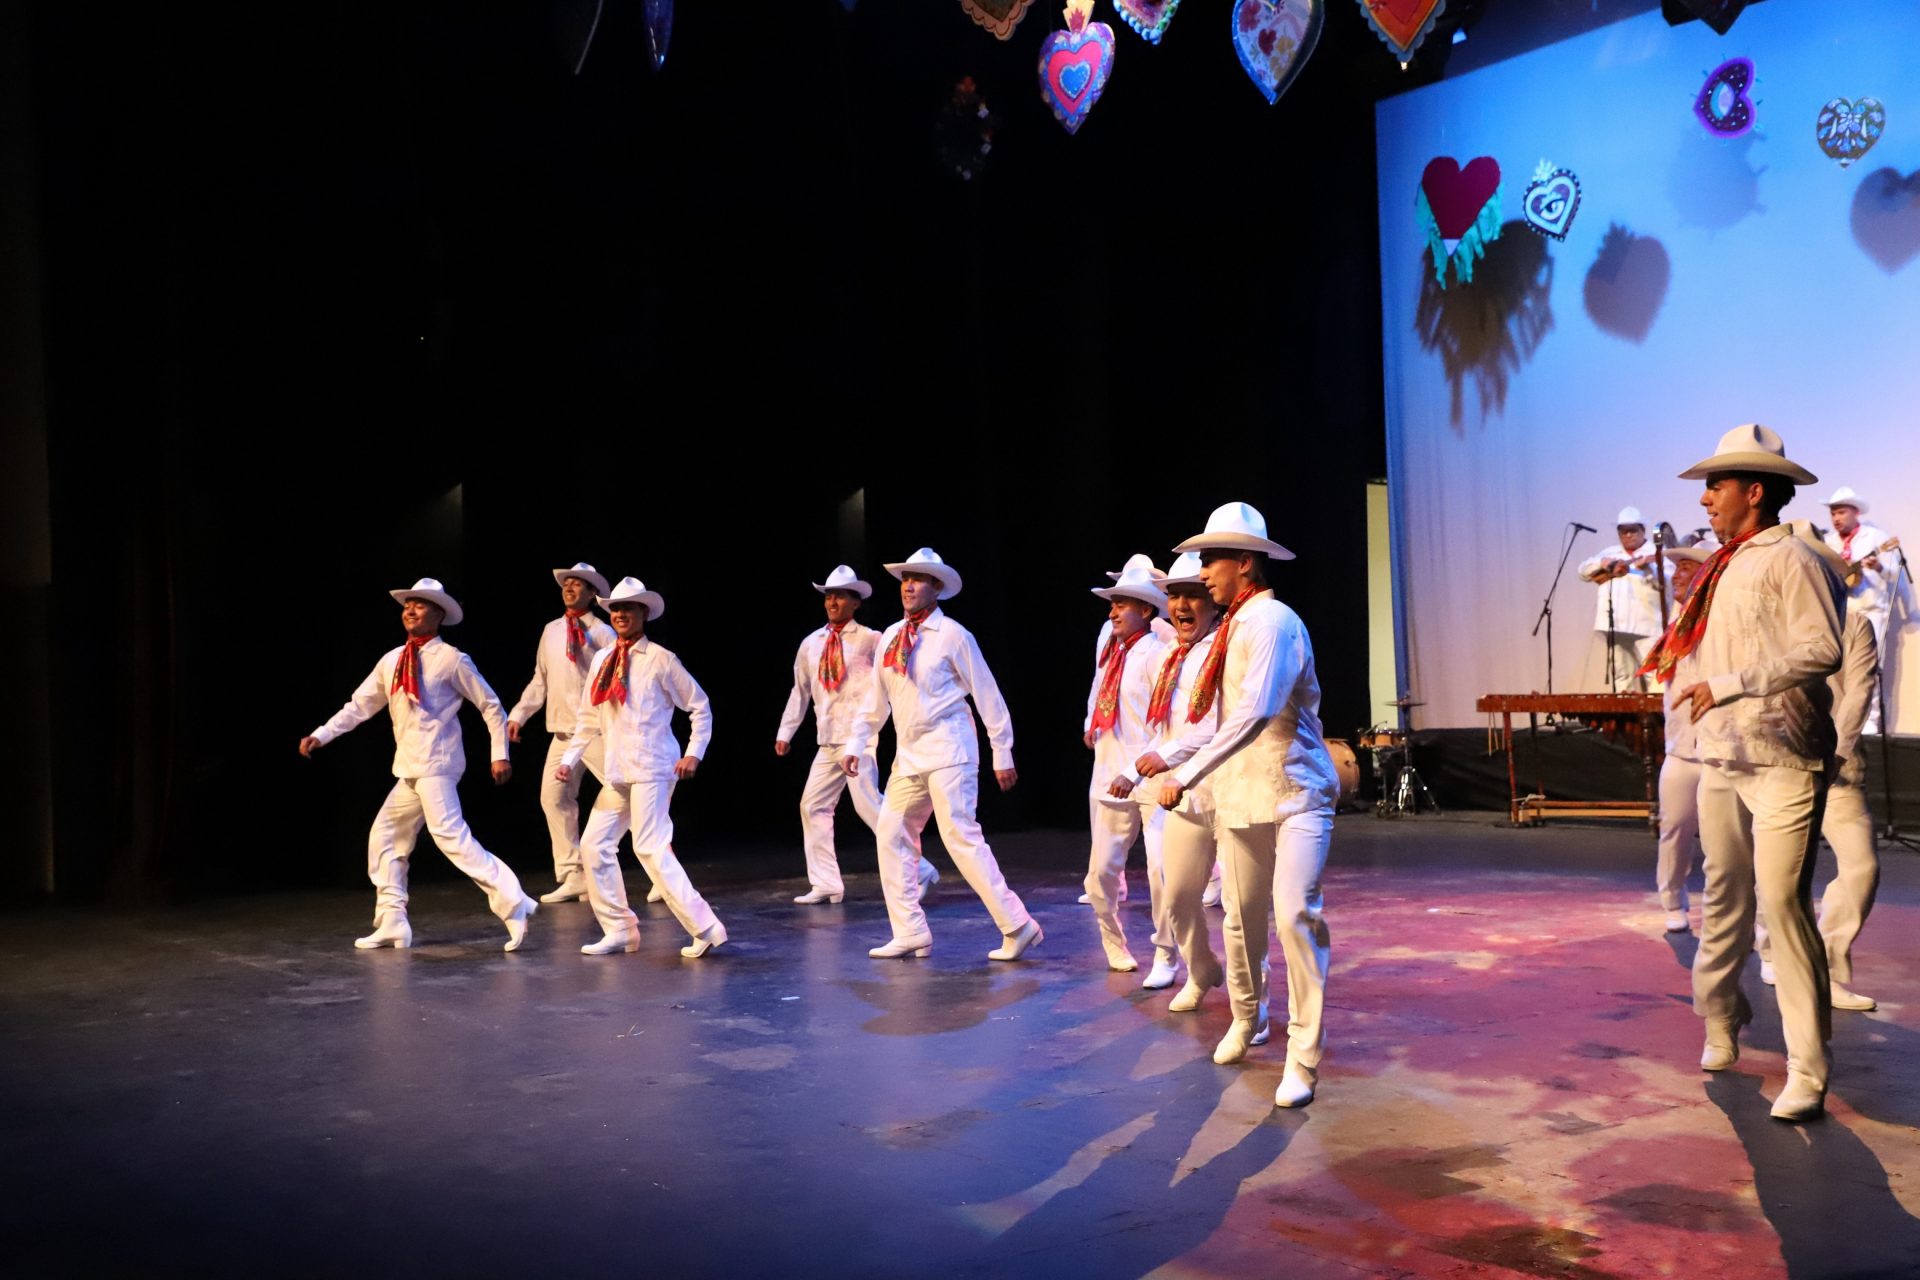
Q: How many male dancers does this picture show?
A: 12